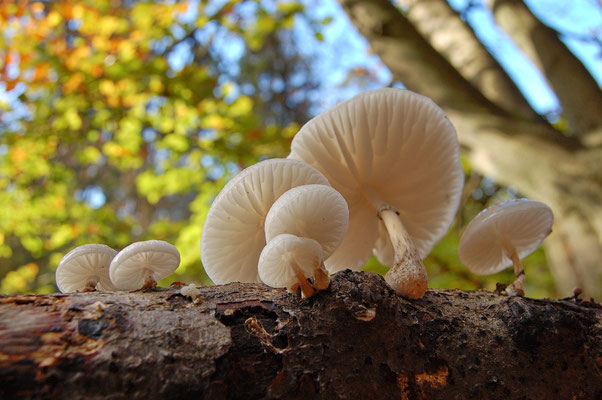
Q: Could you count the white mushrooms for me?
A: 7